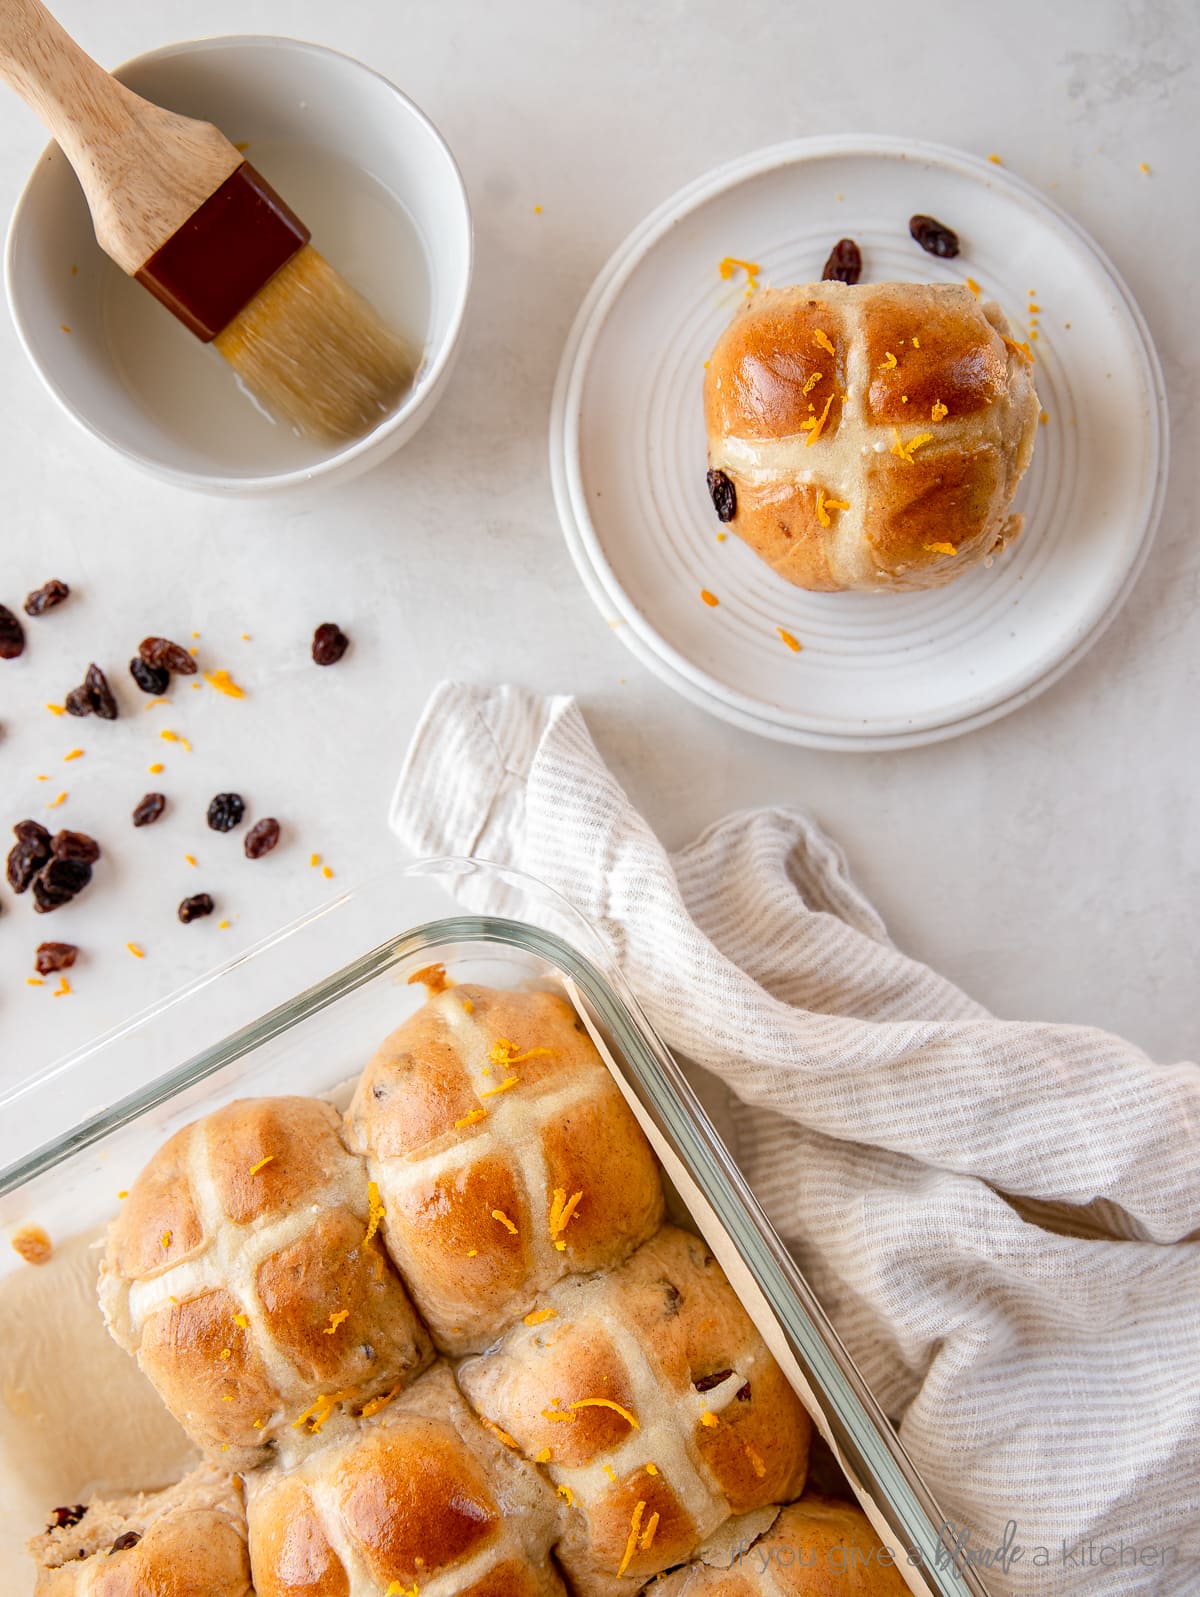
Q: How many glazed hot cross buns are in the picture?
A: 7